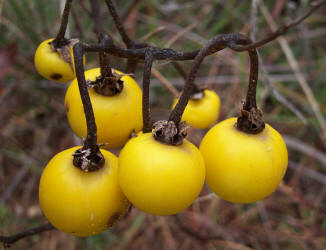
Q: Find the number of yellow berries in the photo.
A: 6